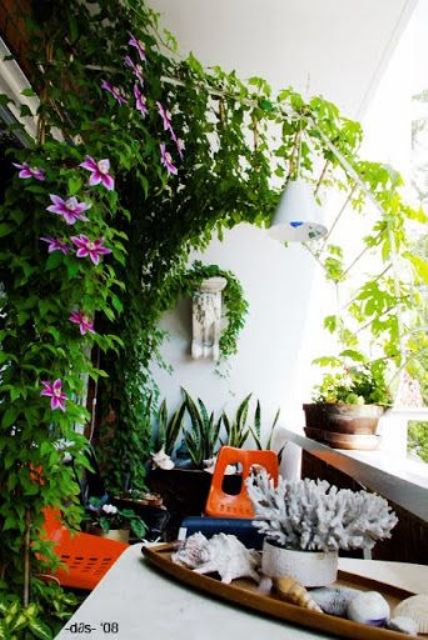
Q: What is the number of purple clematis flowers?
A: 14